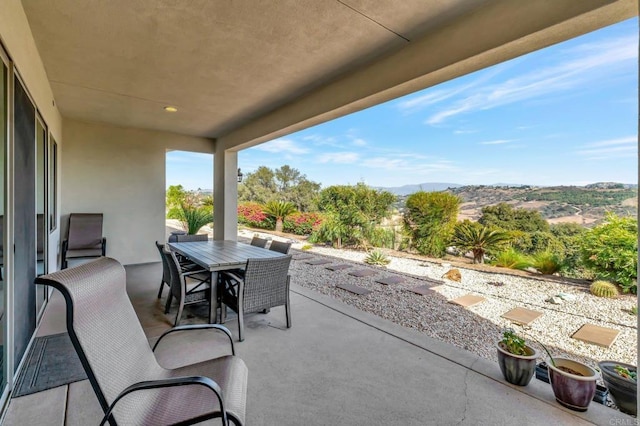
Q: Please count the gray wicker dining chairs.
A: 6